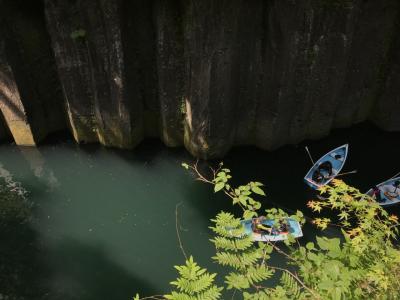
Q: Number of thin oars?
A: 3